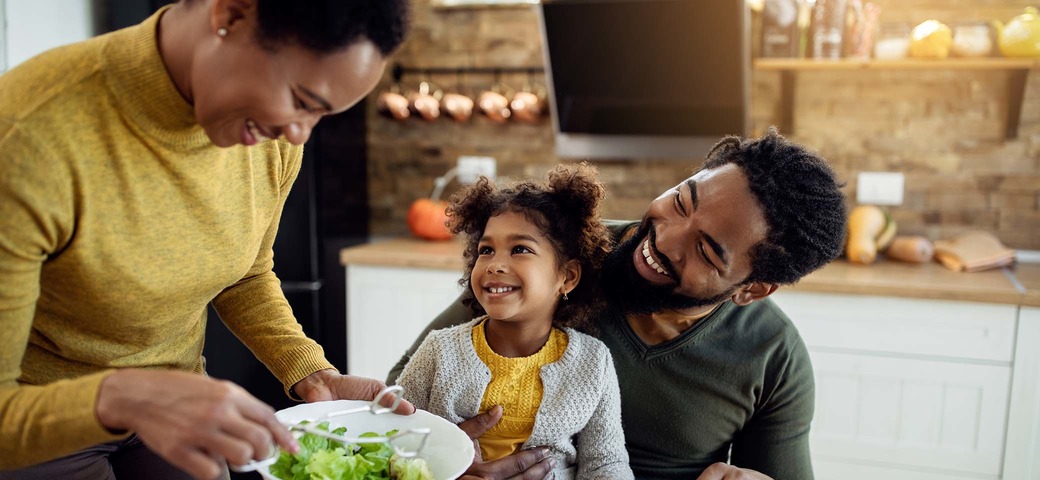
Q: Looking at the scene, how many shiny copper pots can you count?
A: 5